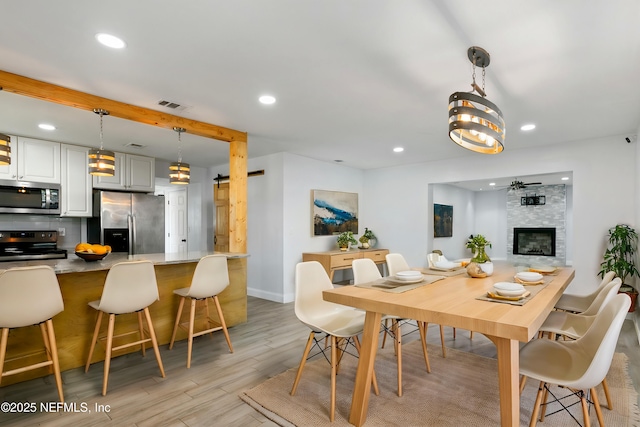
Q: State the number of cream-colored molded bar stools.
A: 3